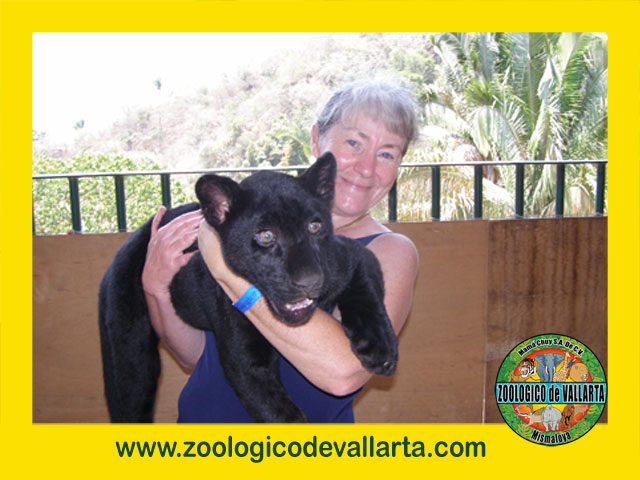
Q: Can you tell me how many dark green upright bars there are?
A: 9